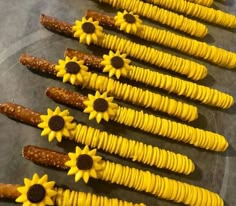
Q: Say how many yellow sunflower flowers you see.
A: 8